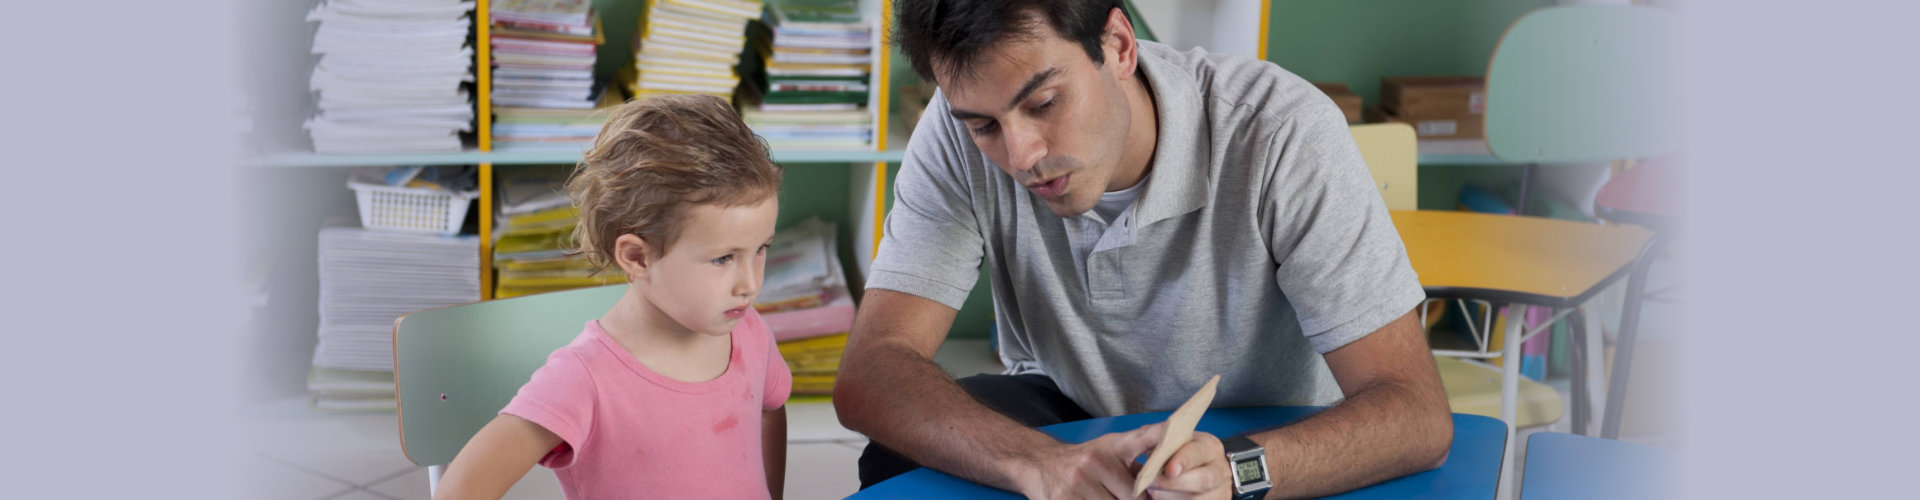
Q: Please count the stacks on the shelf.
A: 7